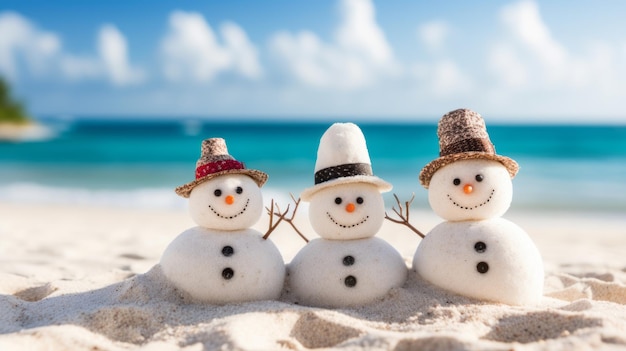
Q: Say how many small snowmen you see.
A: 3